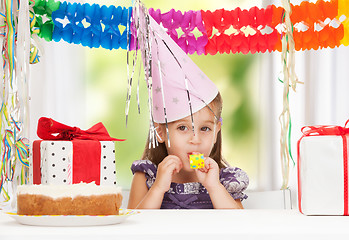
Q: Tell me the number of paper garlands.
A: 1